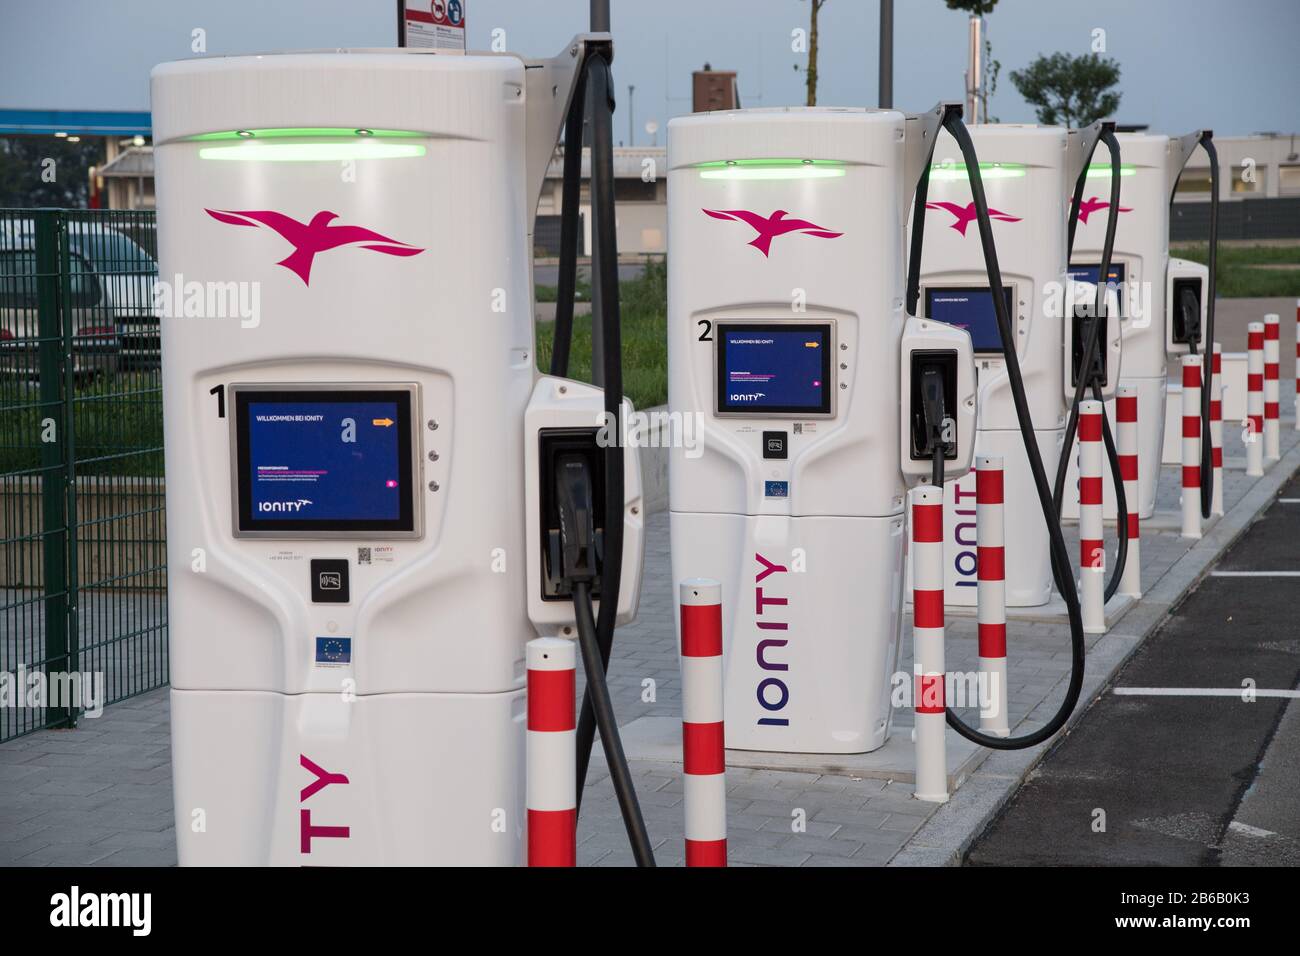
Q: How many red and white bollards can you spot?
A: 11